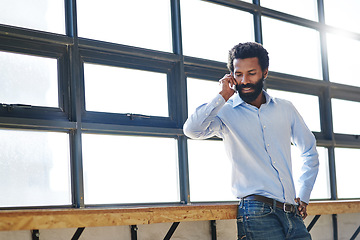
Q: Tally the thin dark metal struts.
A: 8